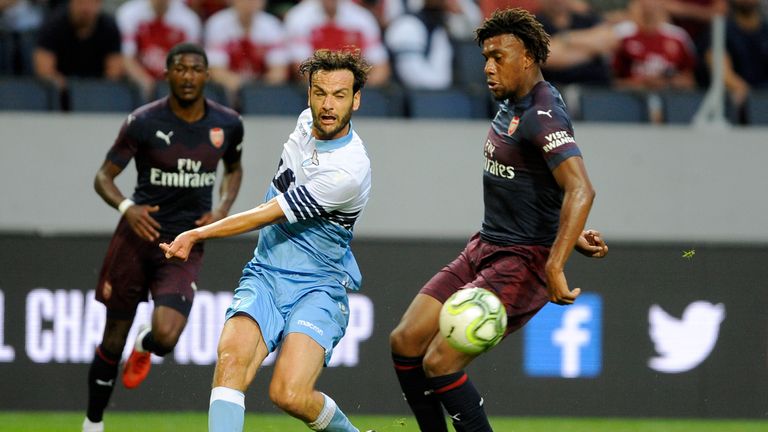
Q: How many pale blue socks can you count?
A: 2